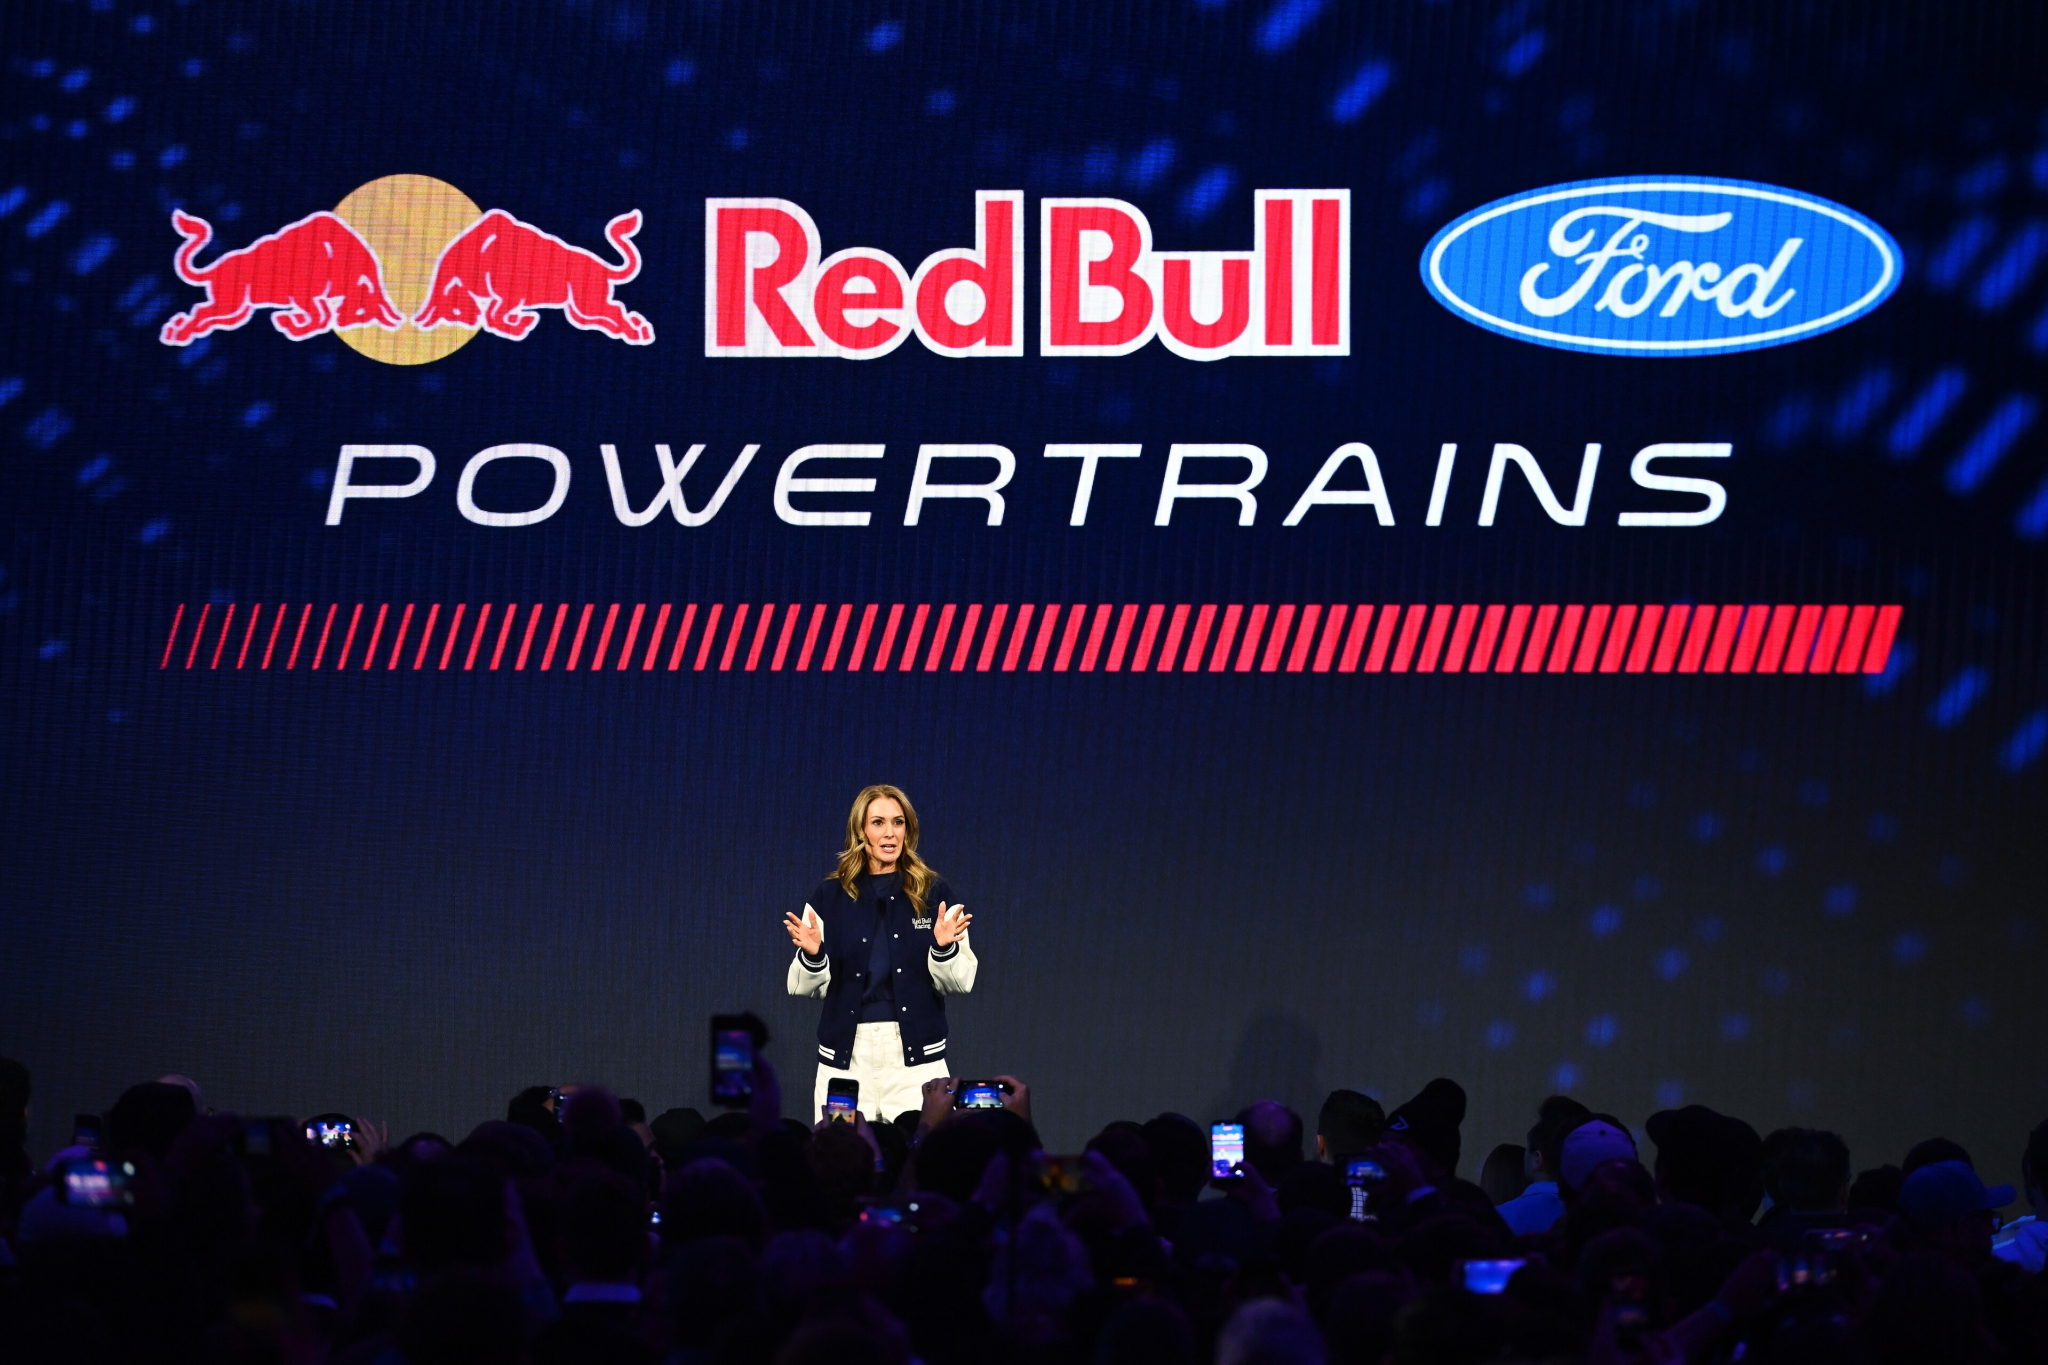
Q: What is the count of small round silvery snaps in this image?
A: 11